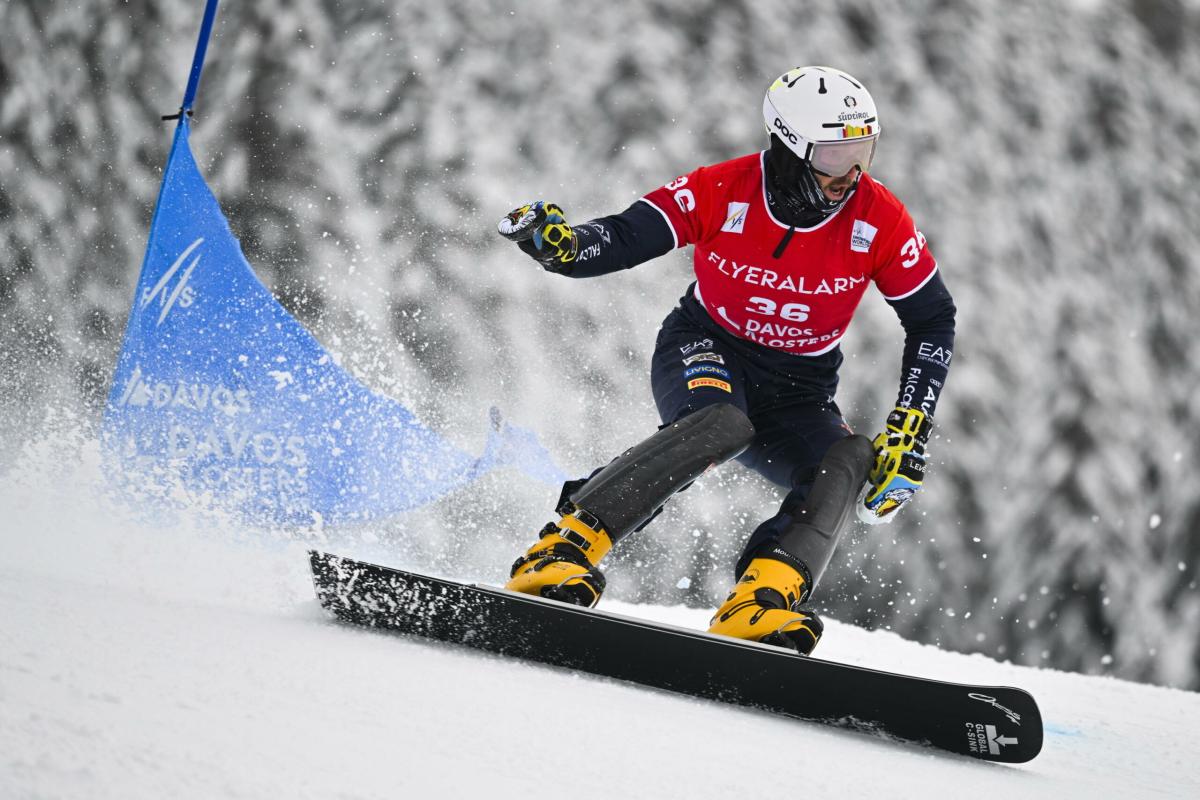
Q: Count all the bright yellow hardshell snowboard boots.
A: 2